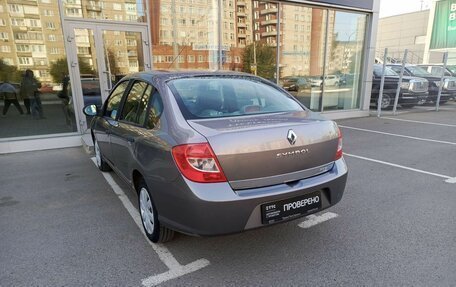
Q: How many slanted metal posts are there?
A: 3